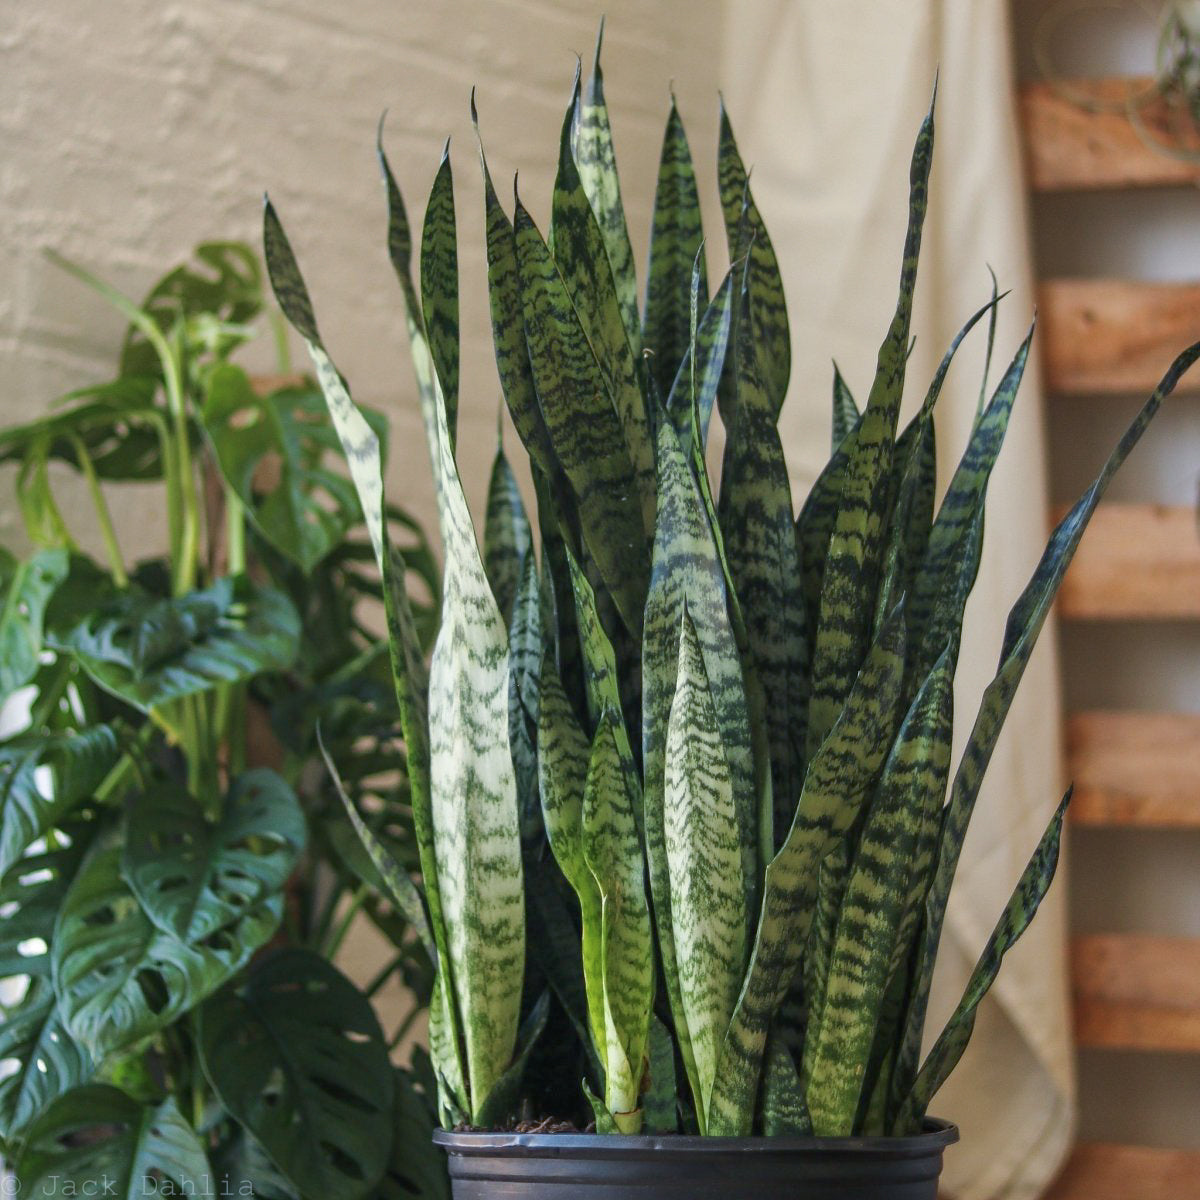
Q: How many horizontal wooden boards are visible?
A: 6